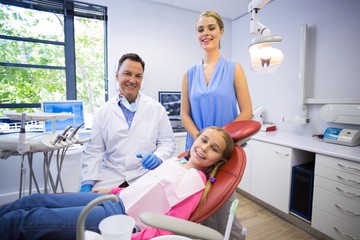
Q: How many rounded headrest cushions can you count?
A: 1